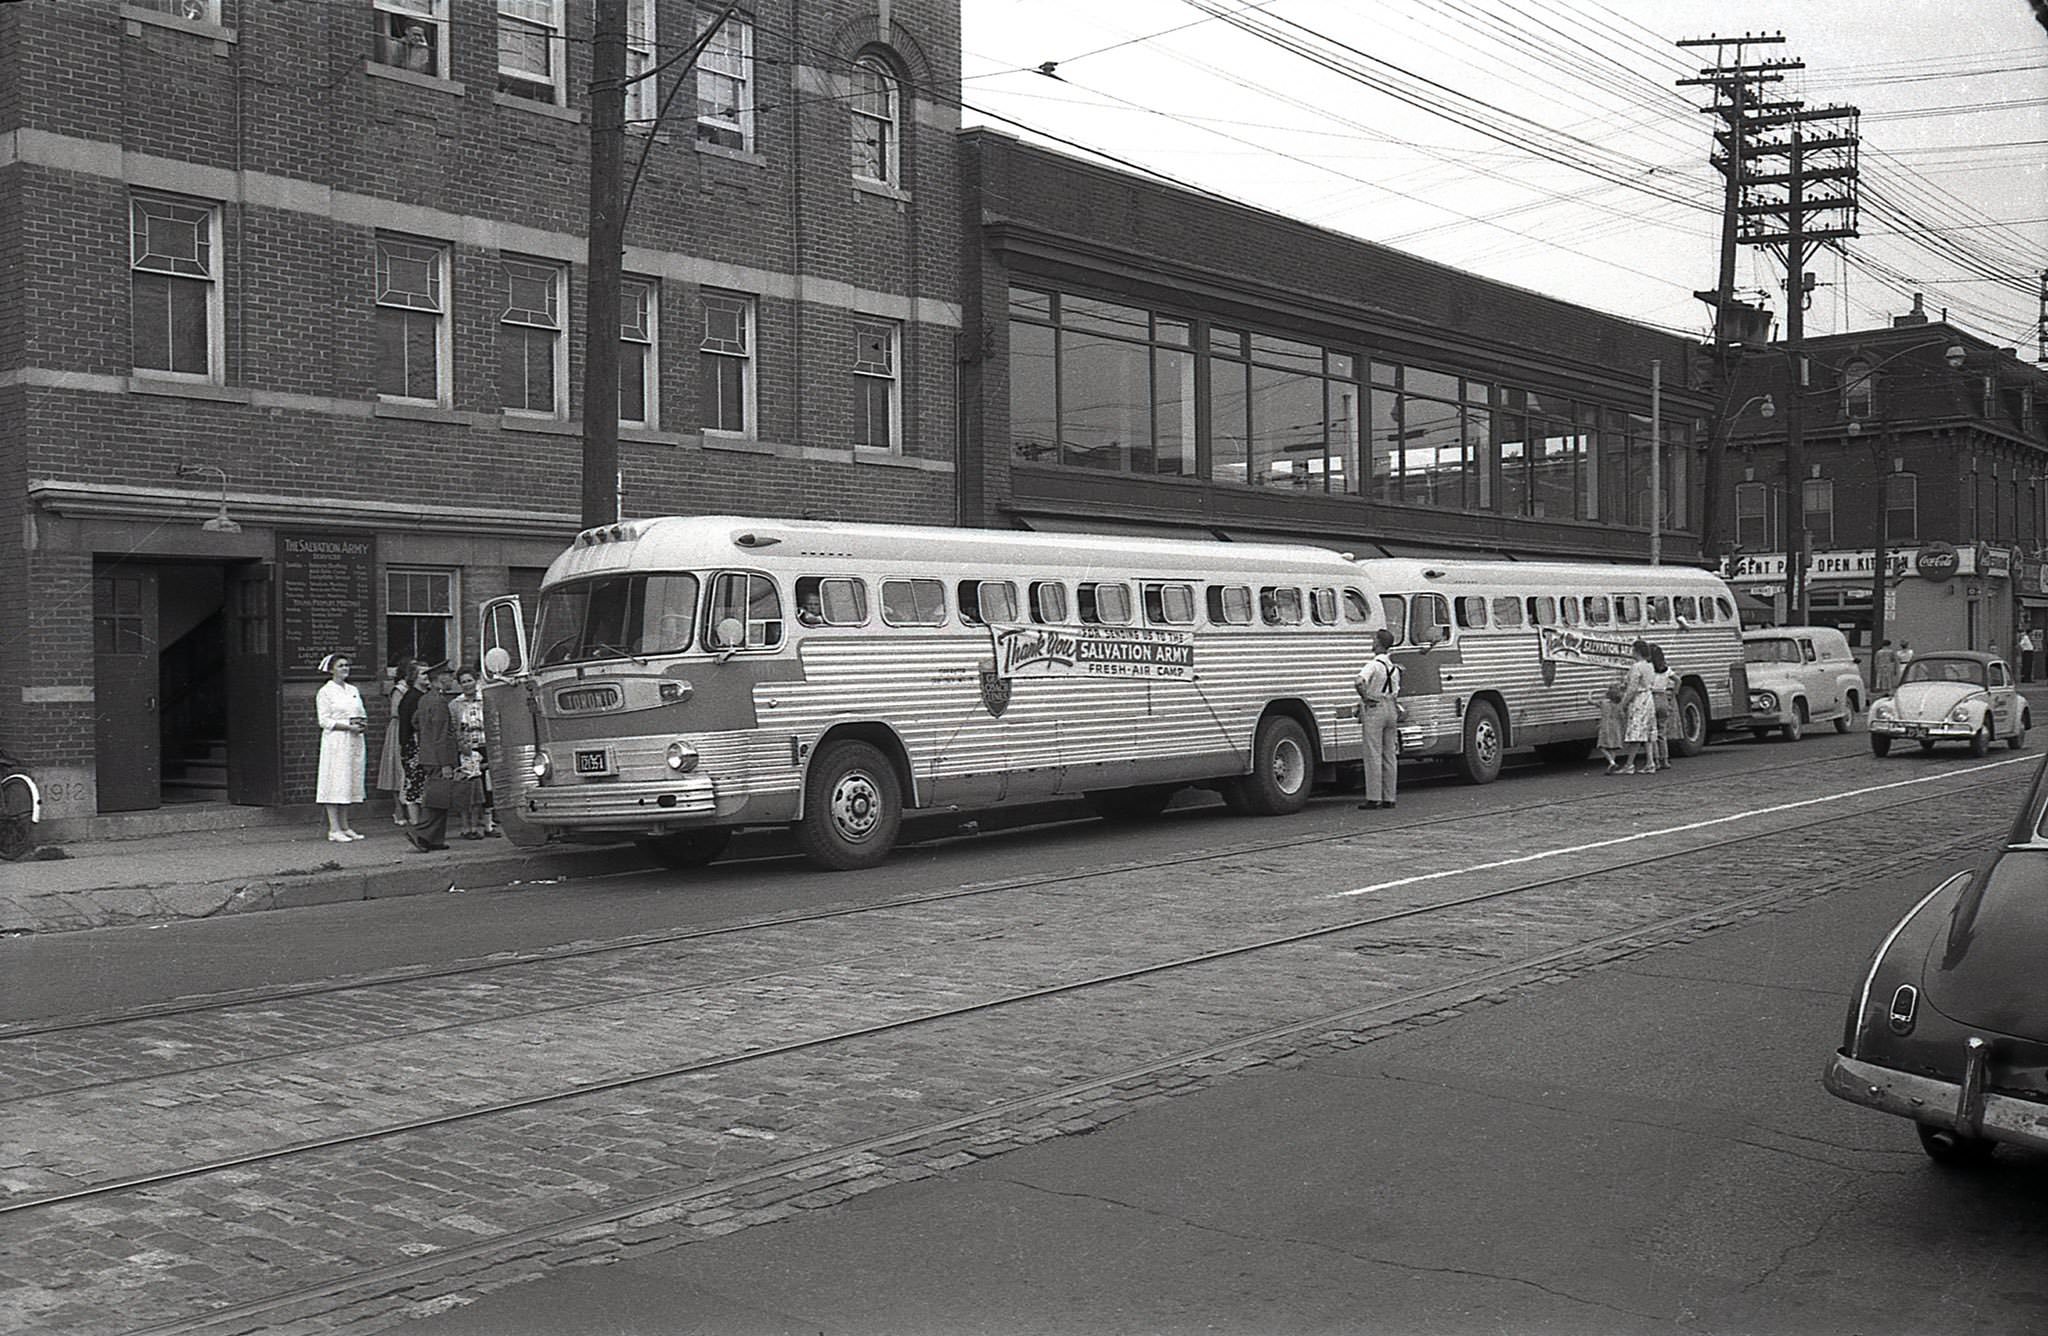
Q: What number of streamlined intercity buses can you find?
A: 2